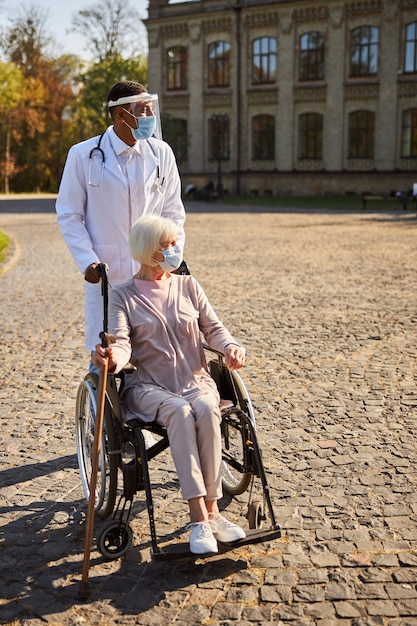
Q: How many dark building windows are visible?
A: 12